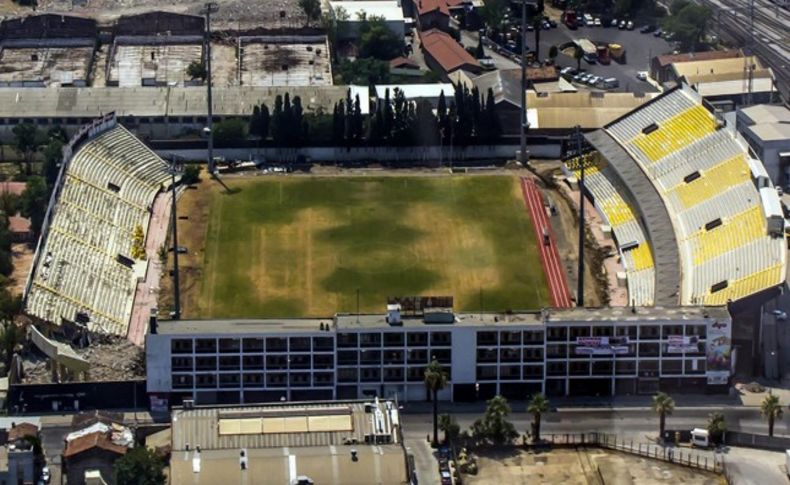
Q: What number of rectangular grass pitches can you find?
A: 1